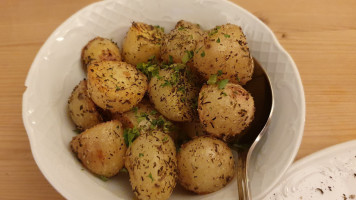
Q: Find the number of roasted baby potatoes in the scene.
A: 12